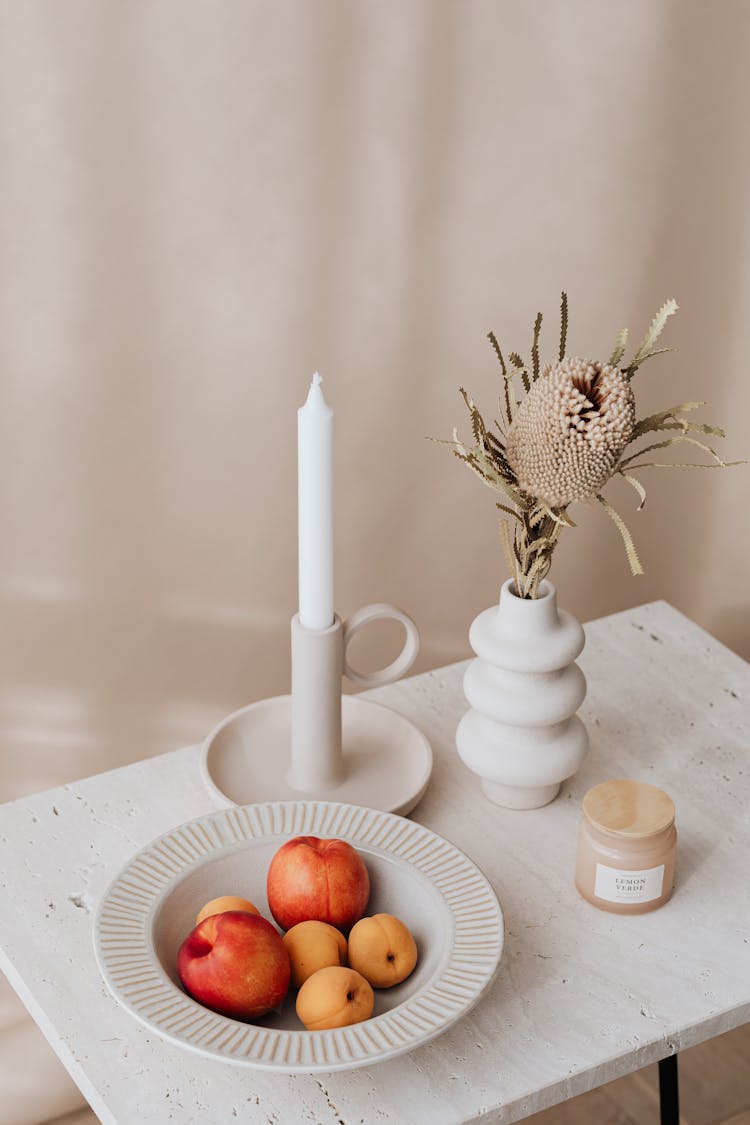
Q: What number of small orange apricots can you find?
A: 4